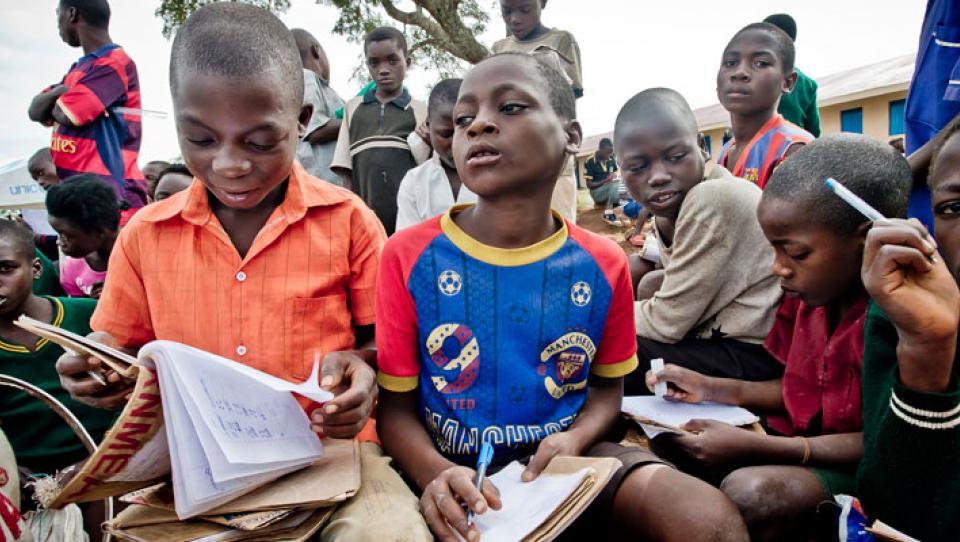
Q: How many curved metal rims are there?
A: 1